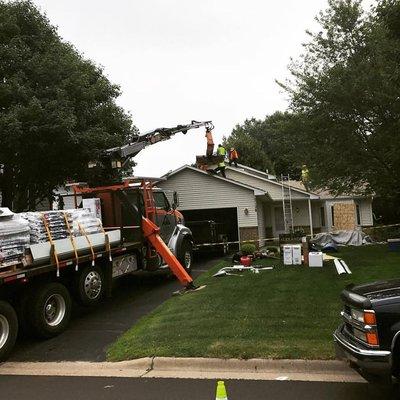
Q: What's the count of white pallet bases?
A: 0